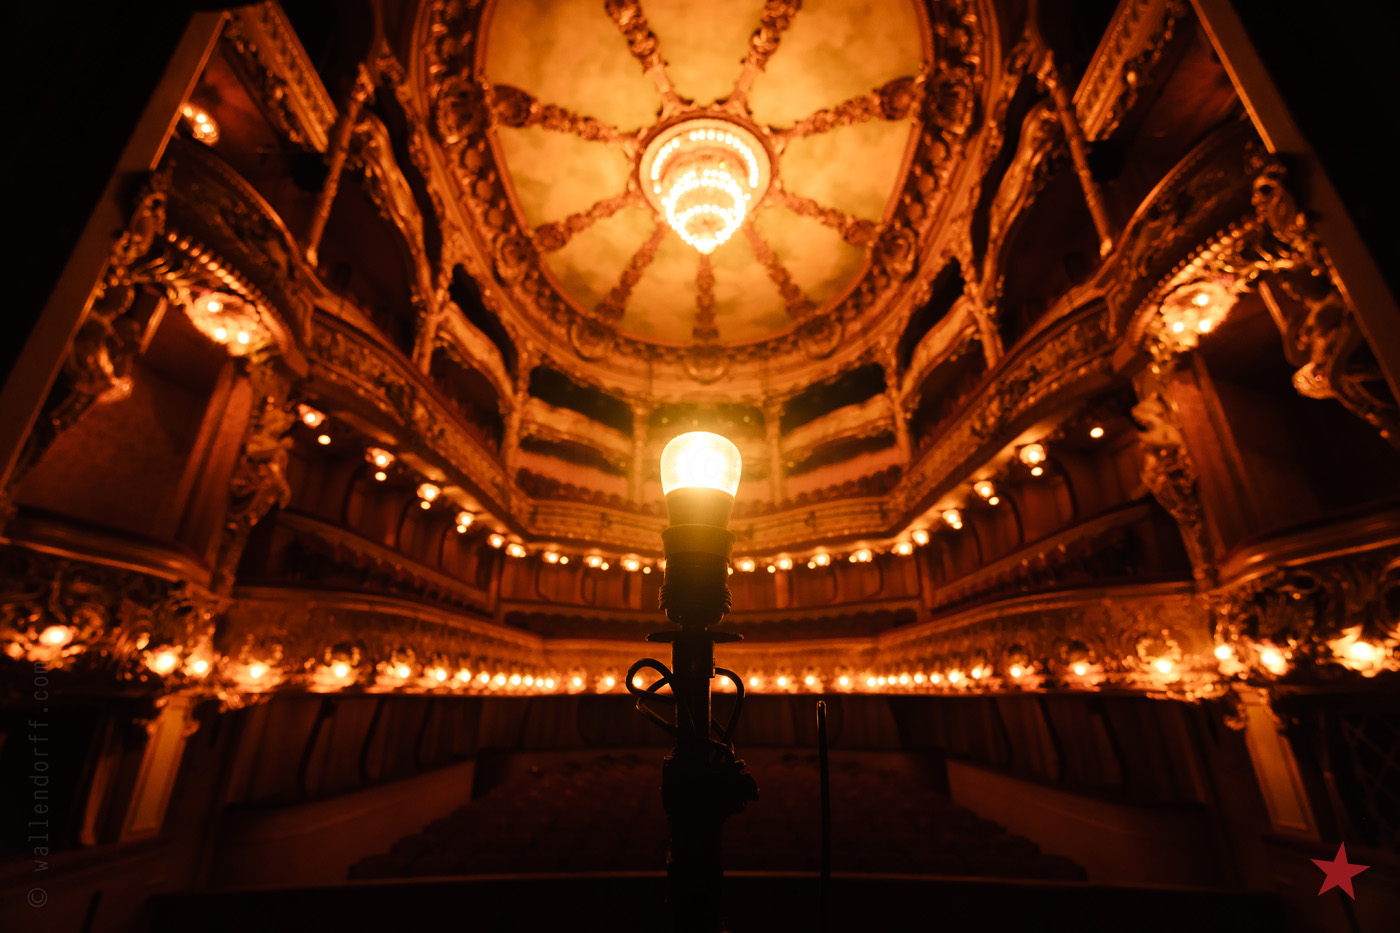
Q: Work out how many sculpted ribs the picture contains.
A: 9